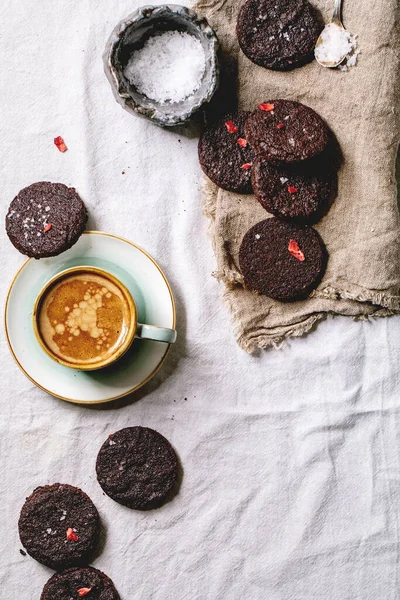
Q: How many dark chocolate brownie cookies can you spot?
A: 9